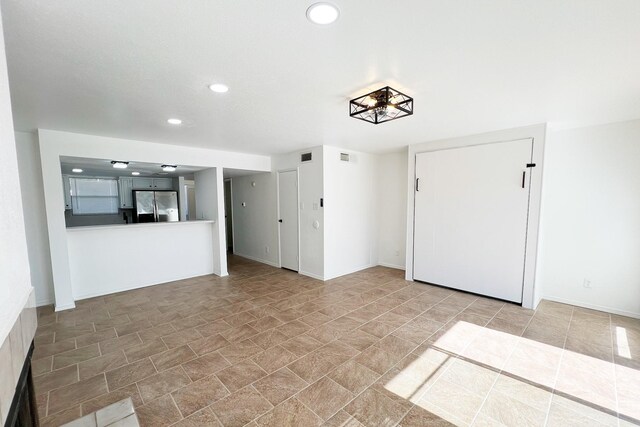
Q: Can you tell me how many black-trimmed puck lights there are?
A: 2